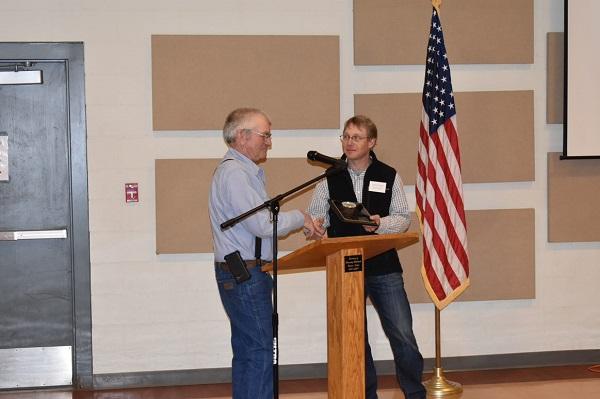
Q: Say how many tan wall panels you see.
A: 7